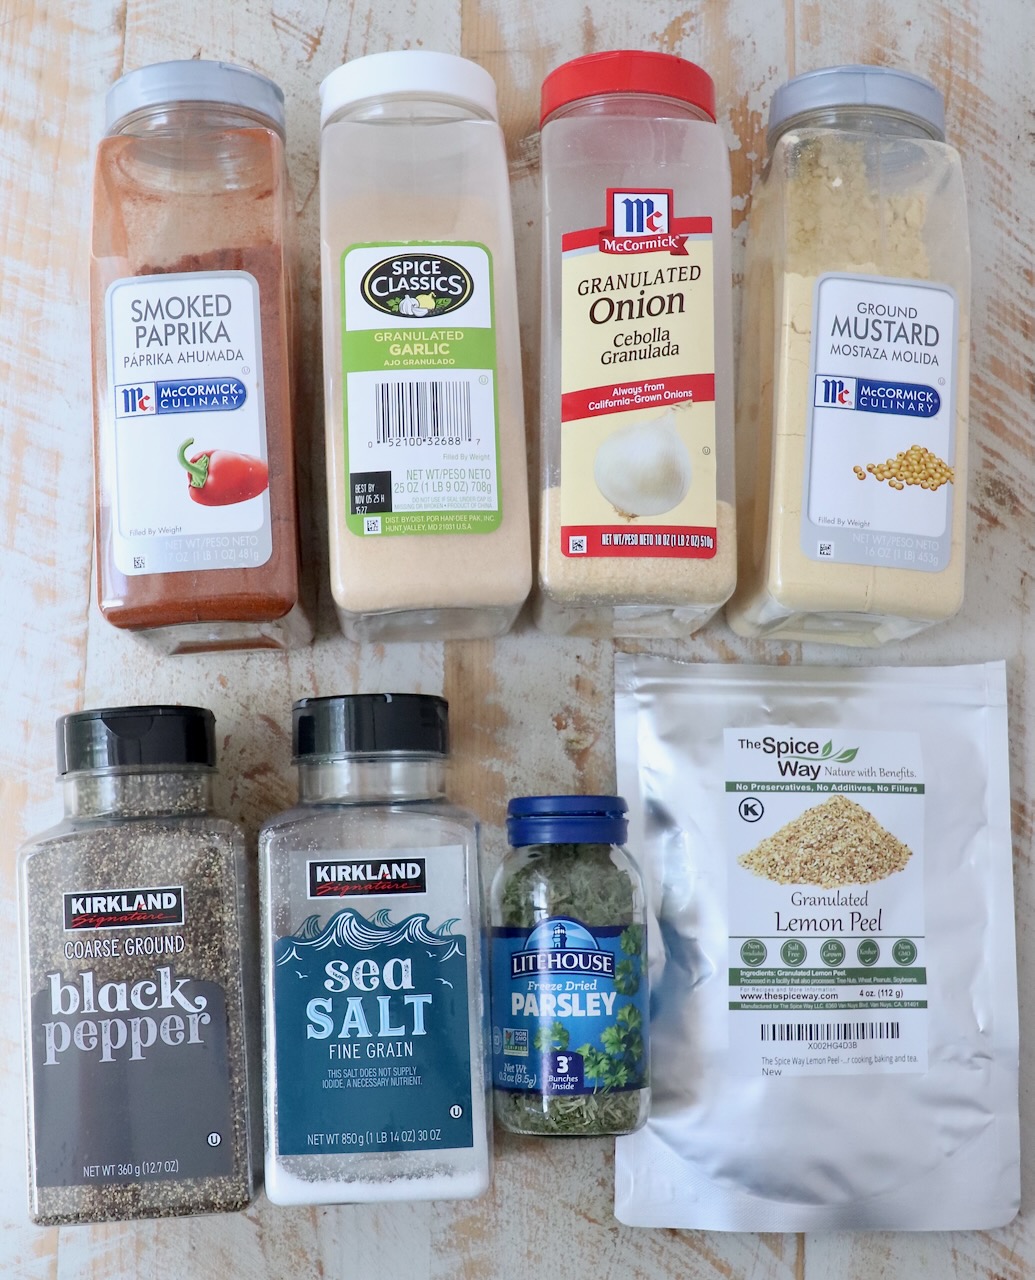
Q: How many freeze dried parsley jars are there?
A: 1